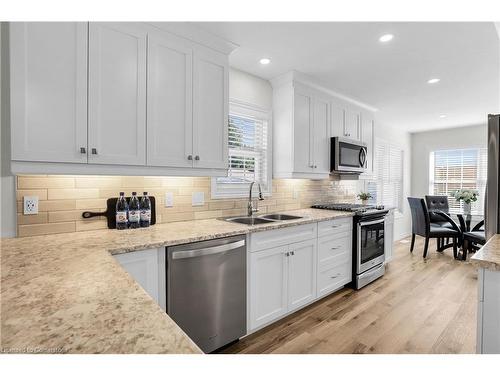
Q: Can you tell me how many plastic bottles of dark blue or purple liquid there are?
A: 3